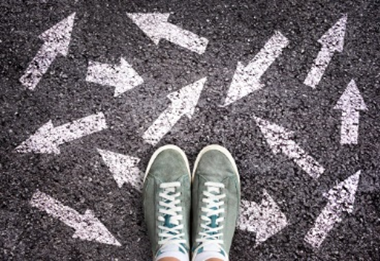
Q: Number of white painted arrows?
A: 13